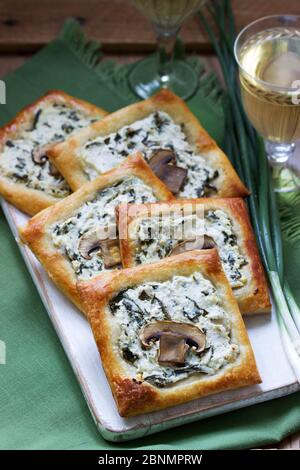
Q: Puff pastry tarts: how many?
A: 5